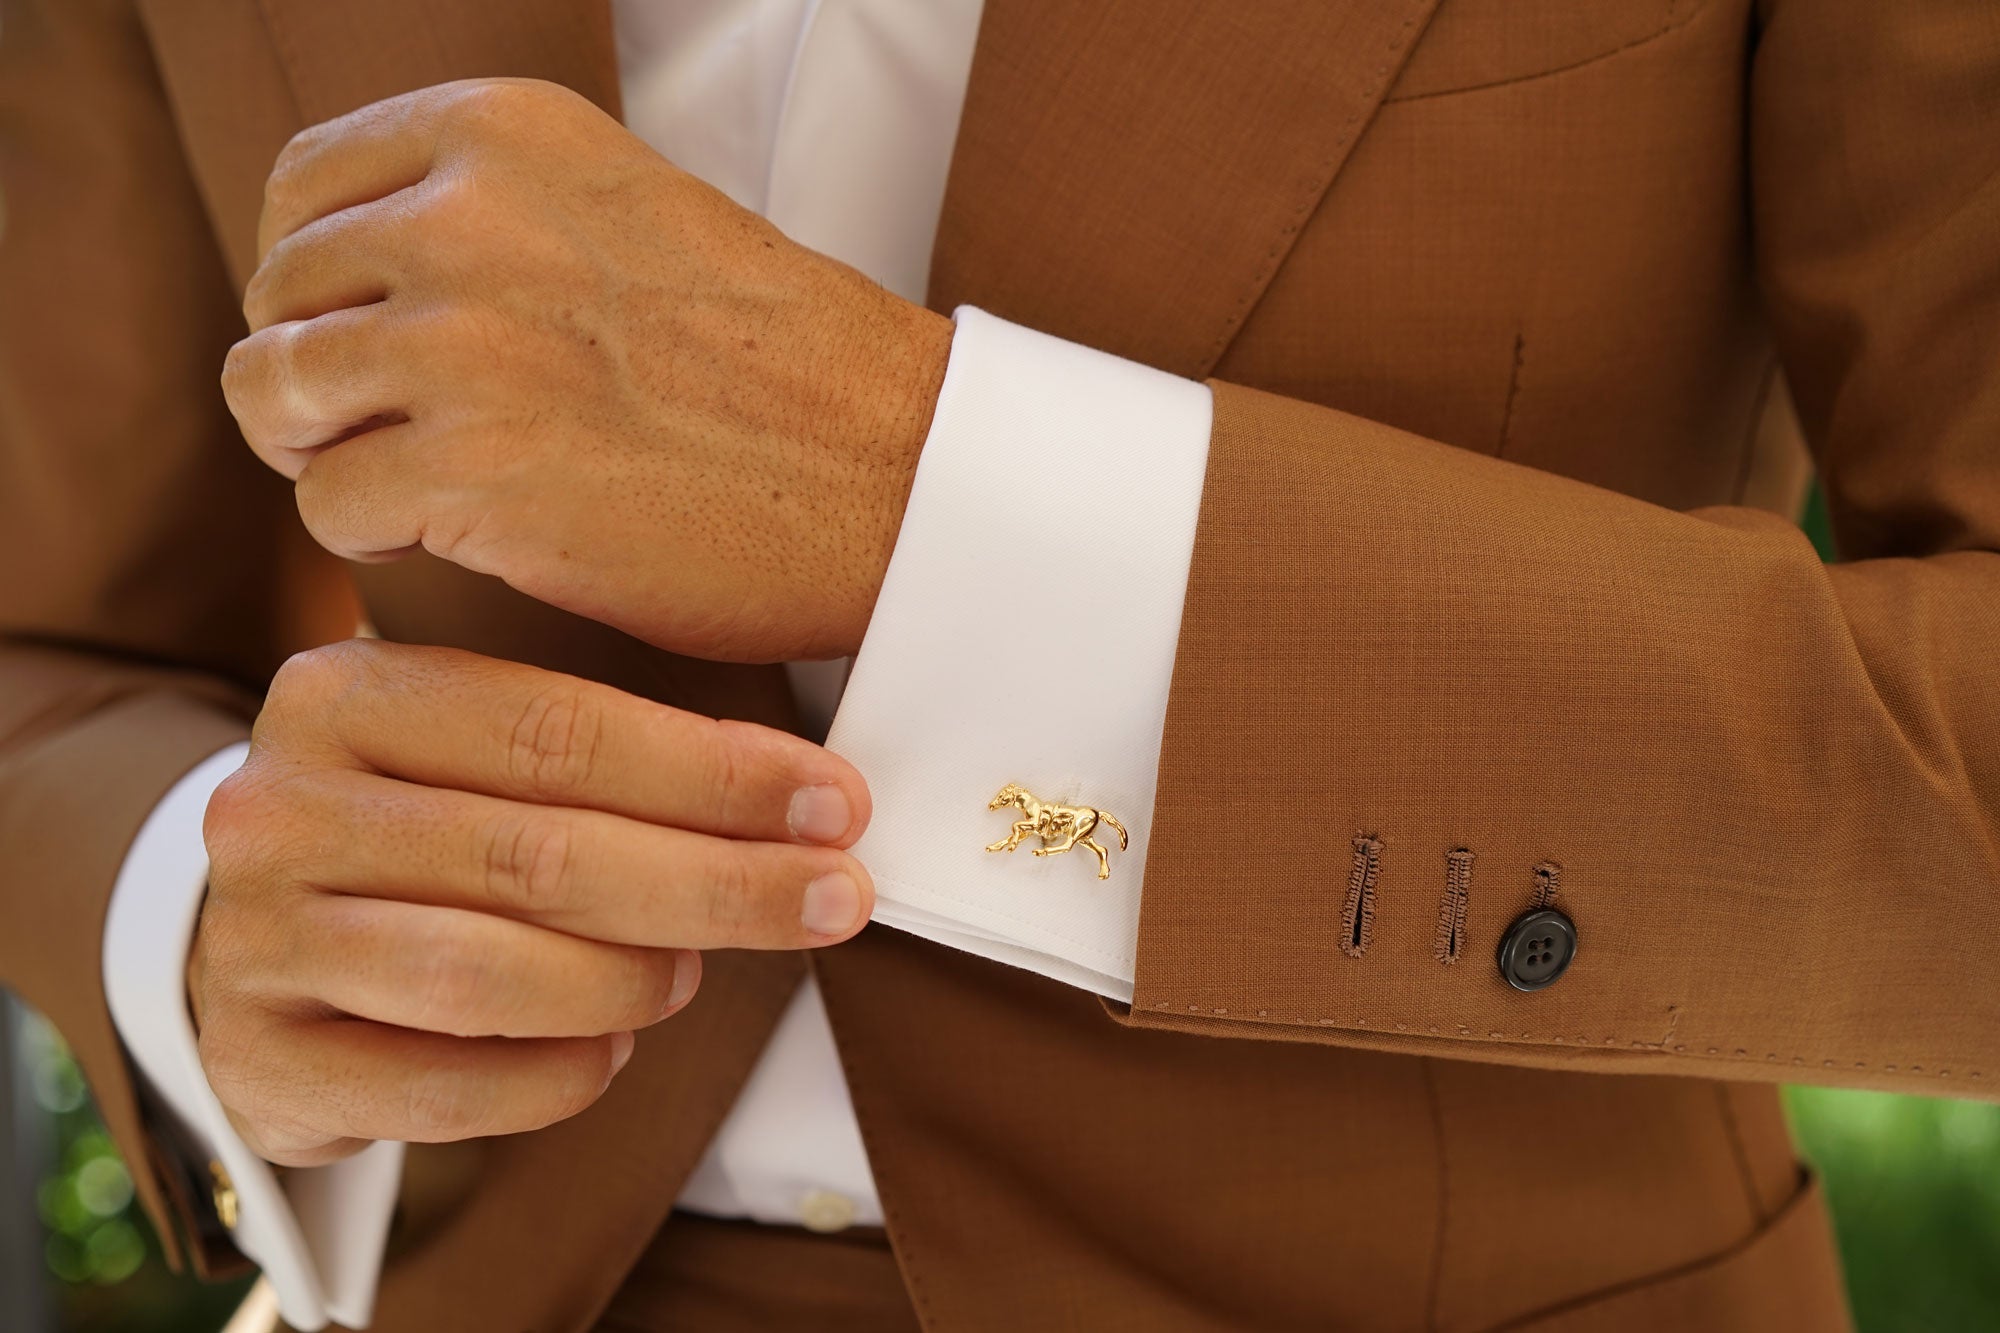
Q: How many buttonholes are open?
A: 2